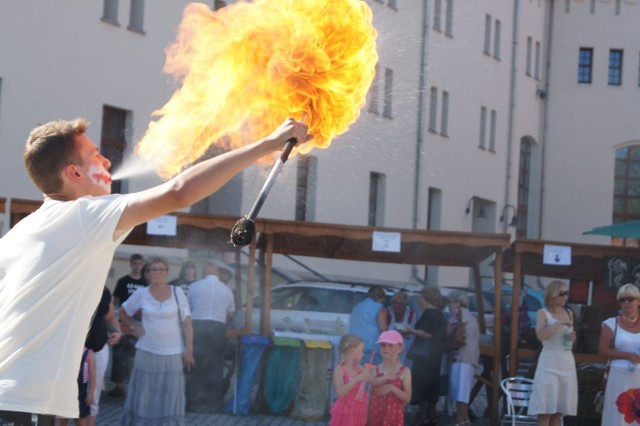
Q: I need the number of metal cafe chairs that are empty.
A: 1